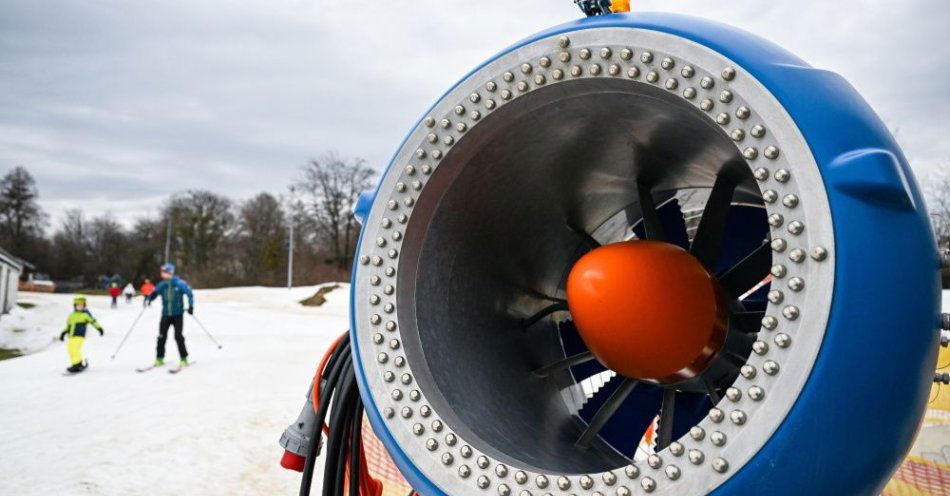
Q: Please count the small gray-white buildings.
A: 1